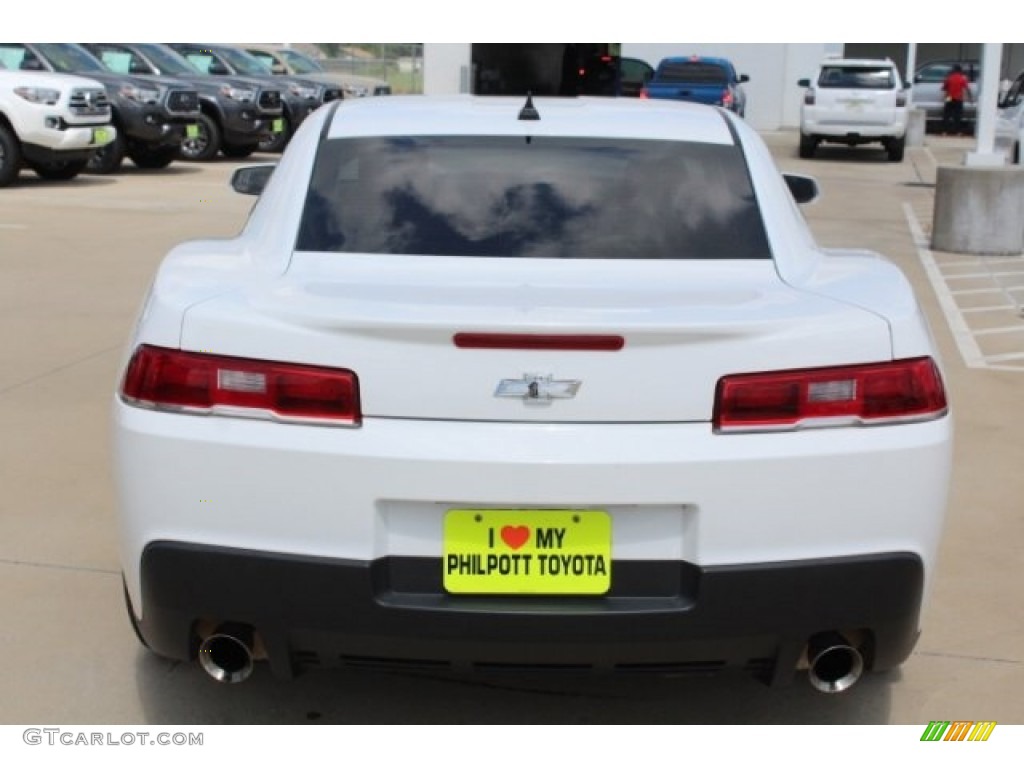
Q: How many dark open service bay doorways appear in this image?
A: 1